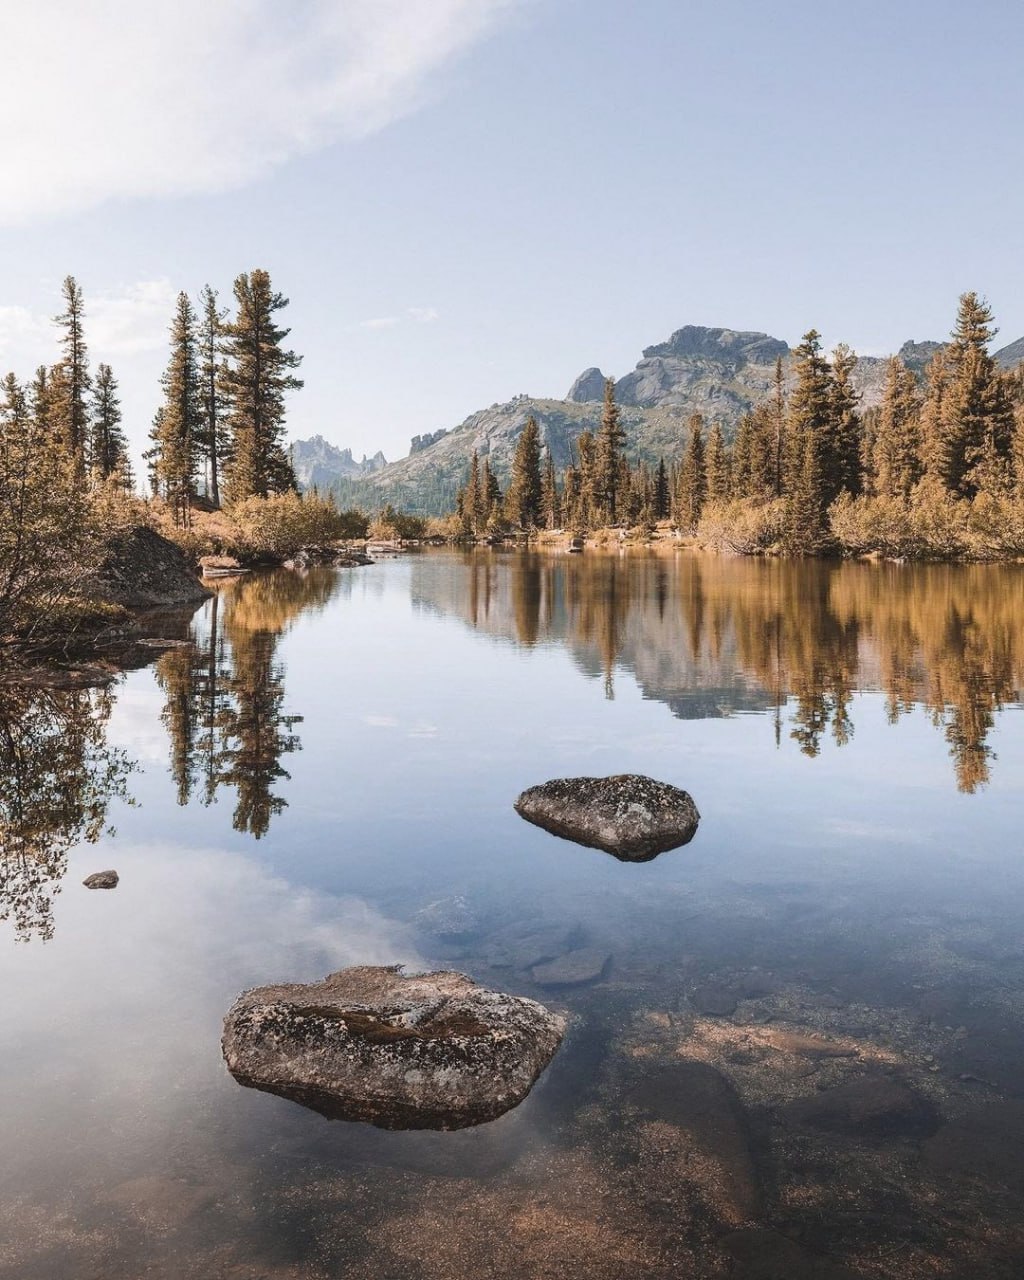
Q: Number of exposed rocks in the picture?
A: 3